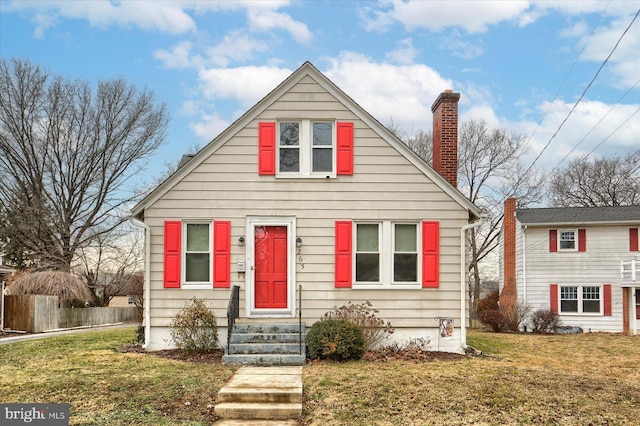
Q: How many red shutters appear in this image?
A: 11